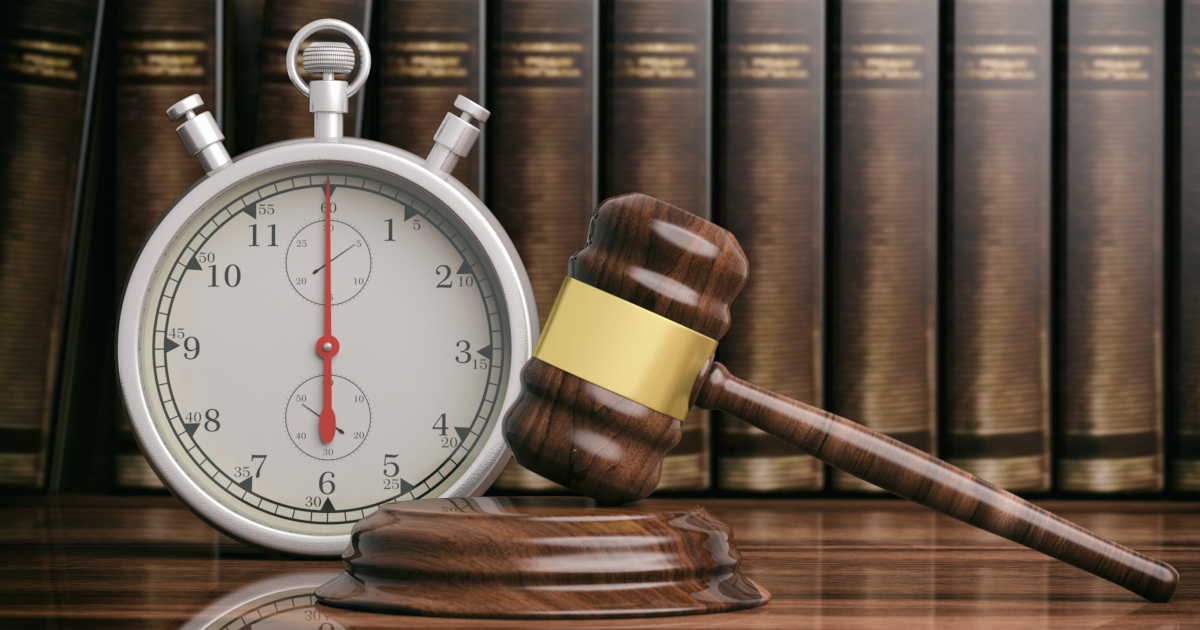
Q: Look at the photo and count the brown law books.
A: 11